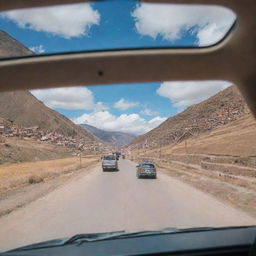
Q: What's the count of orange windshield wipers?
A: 0